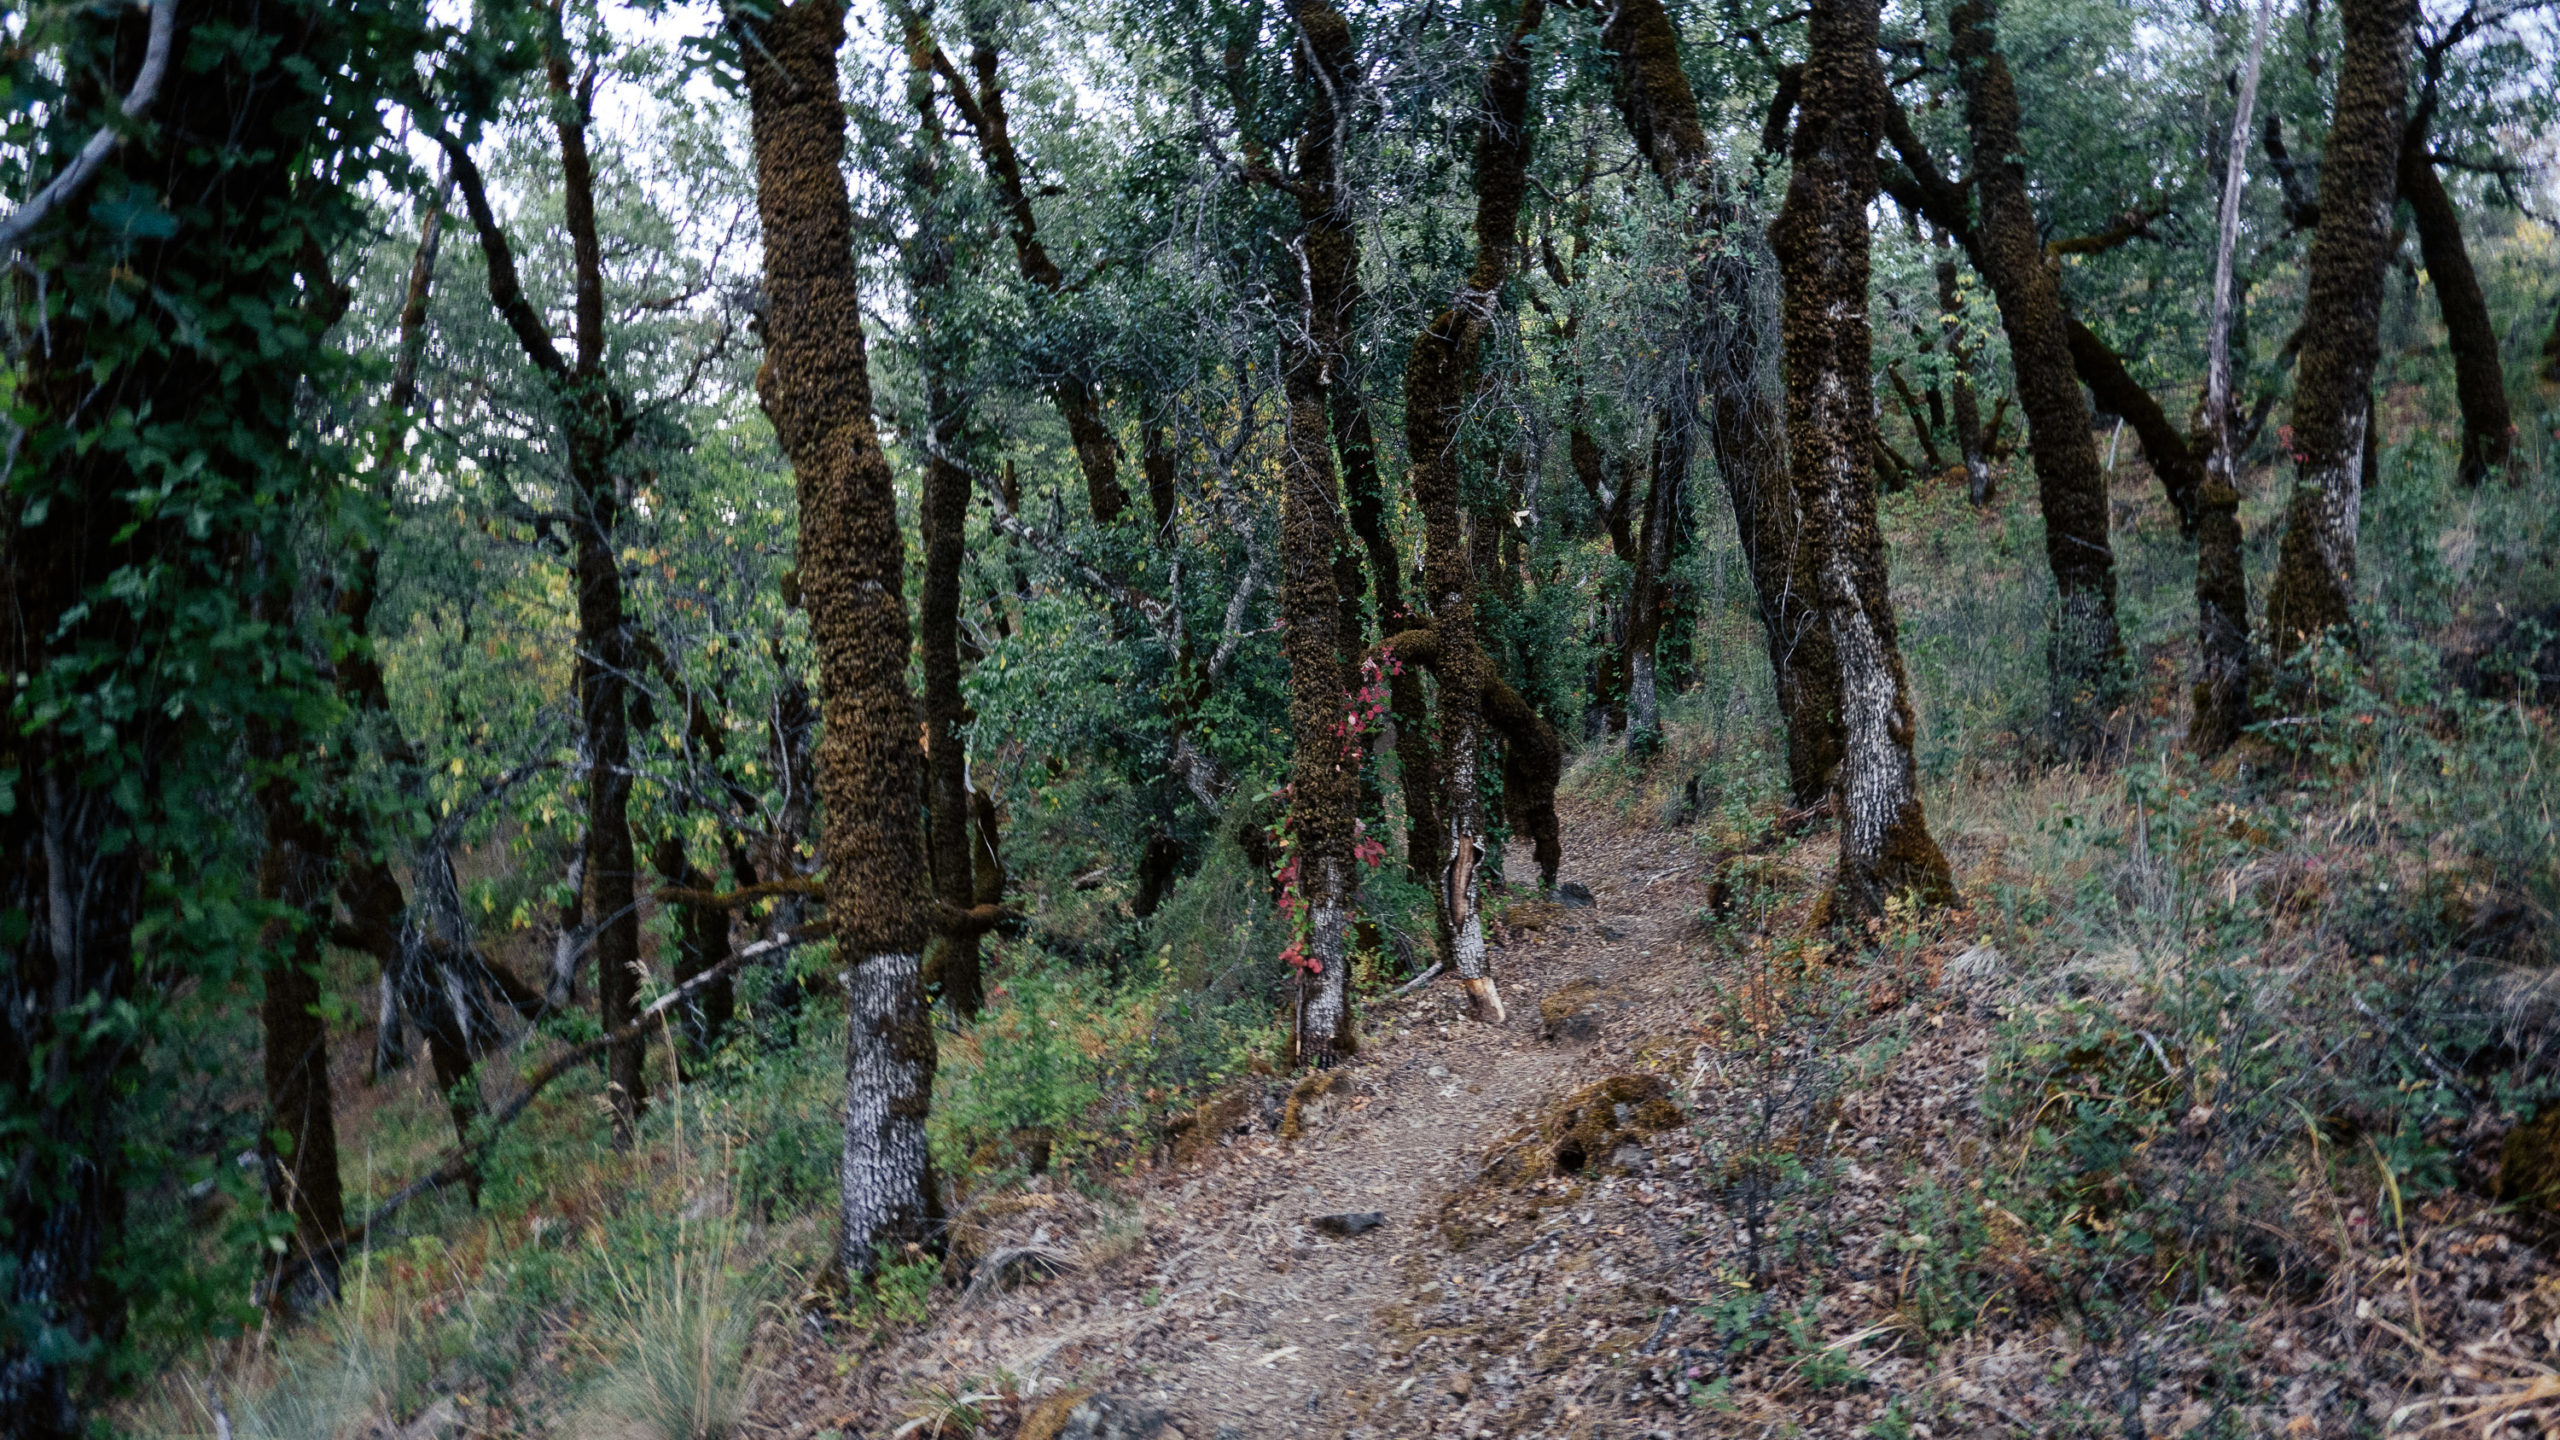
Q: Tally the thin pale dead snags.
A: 1